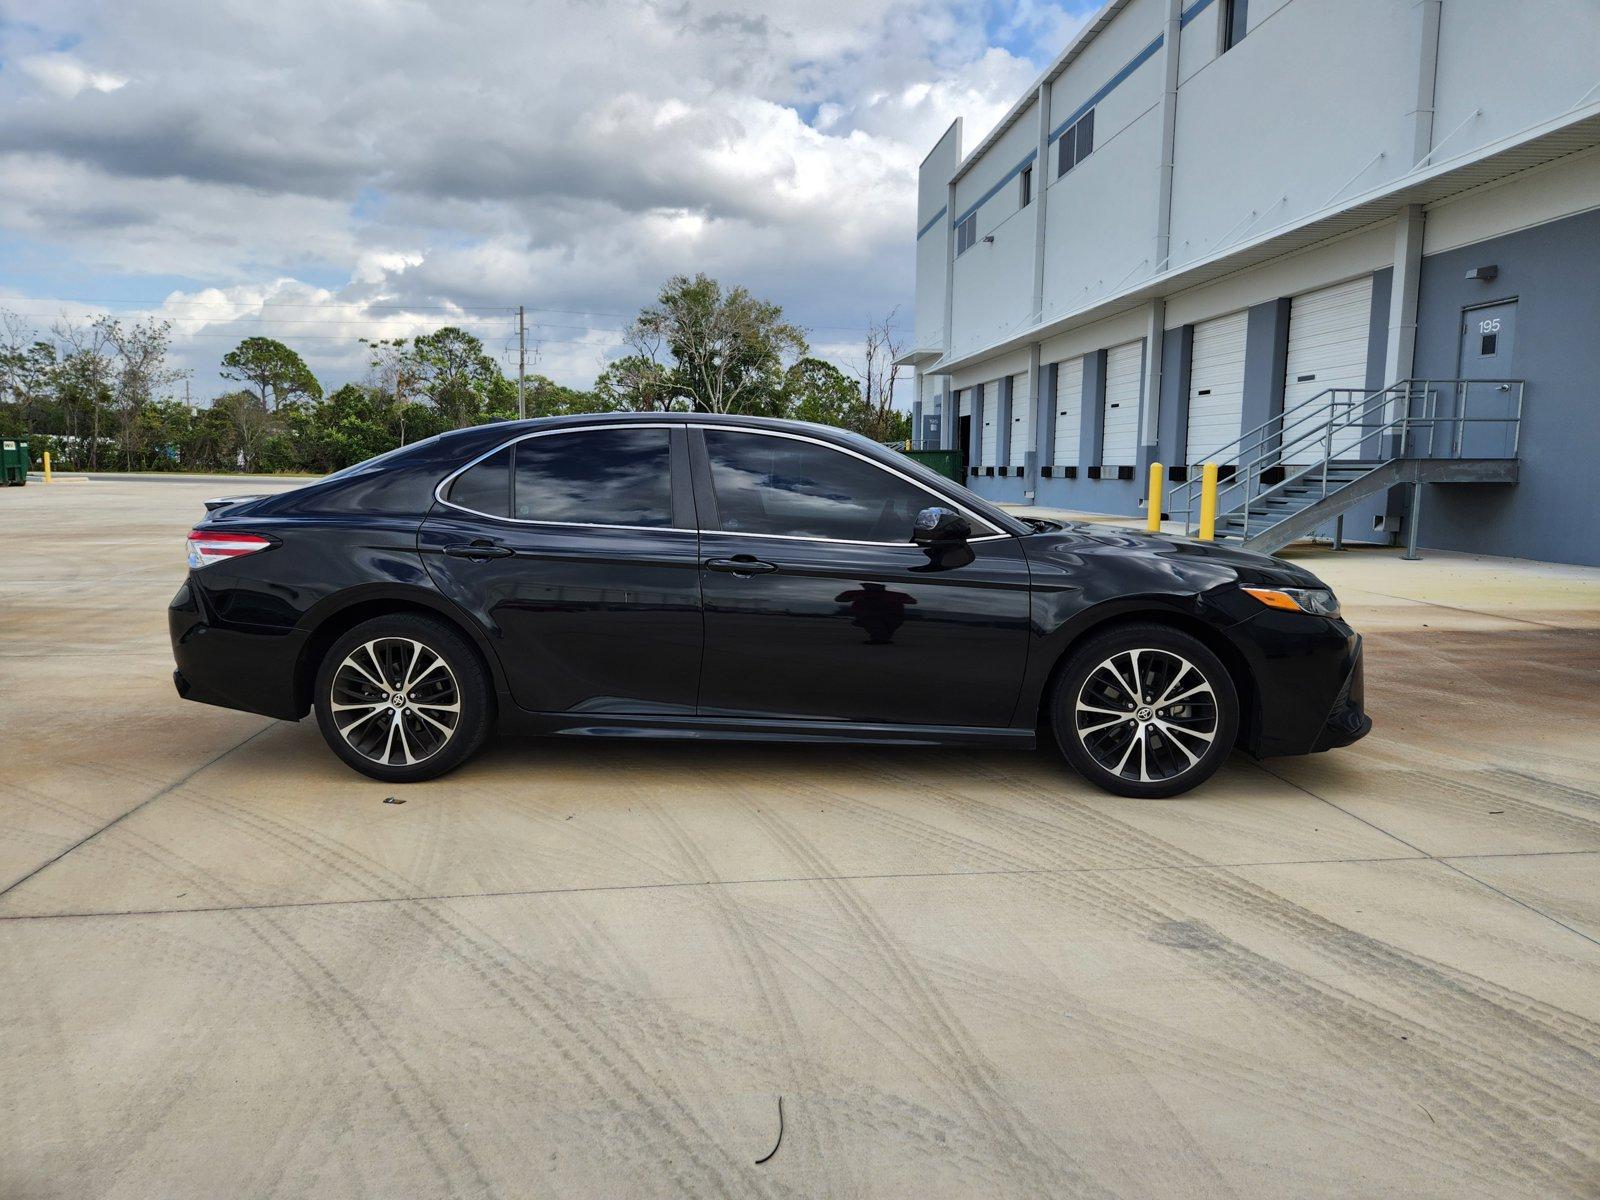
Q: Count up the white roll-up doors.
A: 7